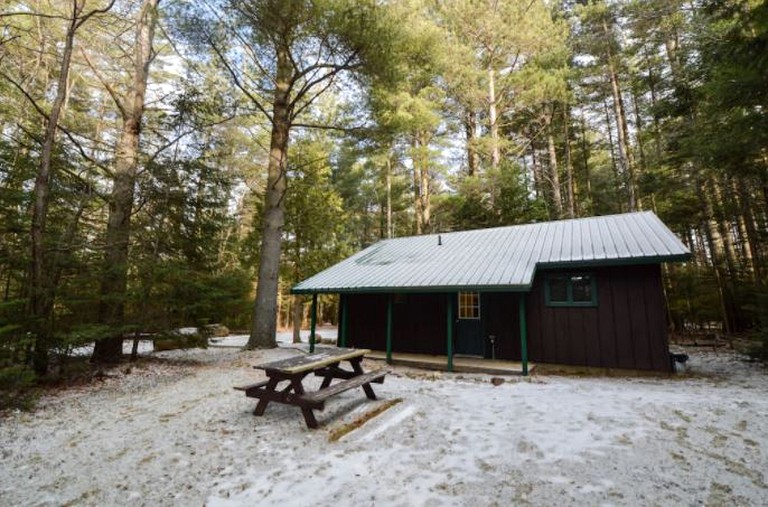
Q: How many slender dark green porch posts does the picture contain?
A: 5